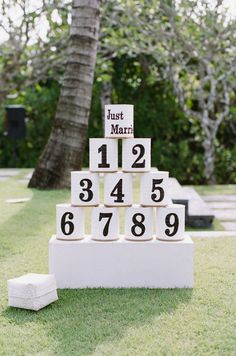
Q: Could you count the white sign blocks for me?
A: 10